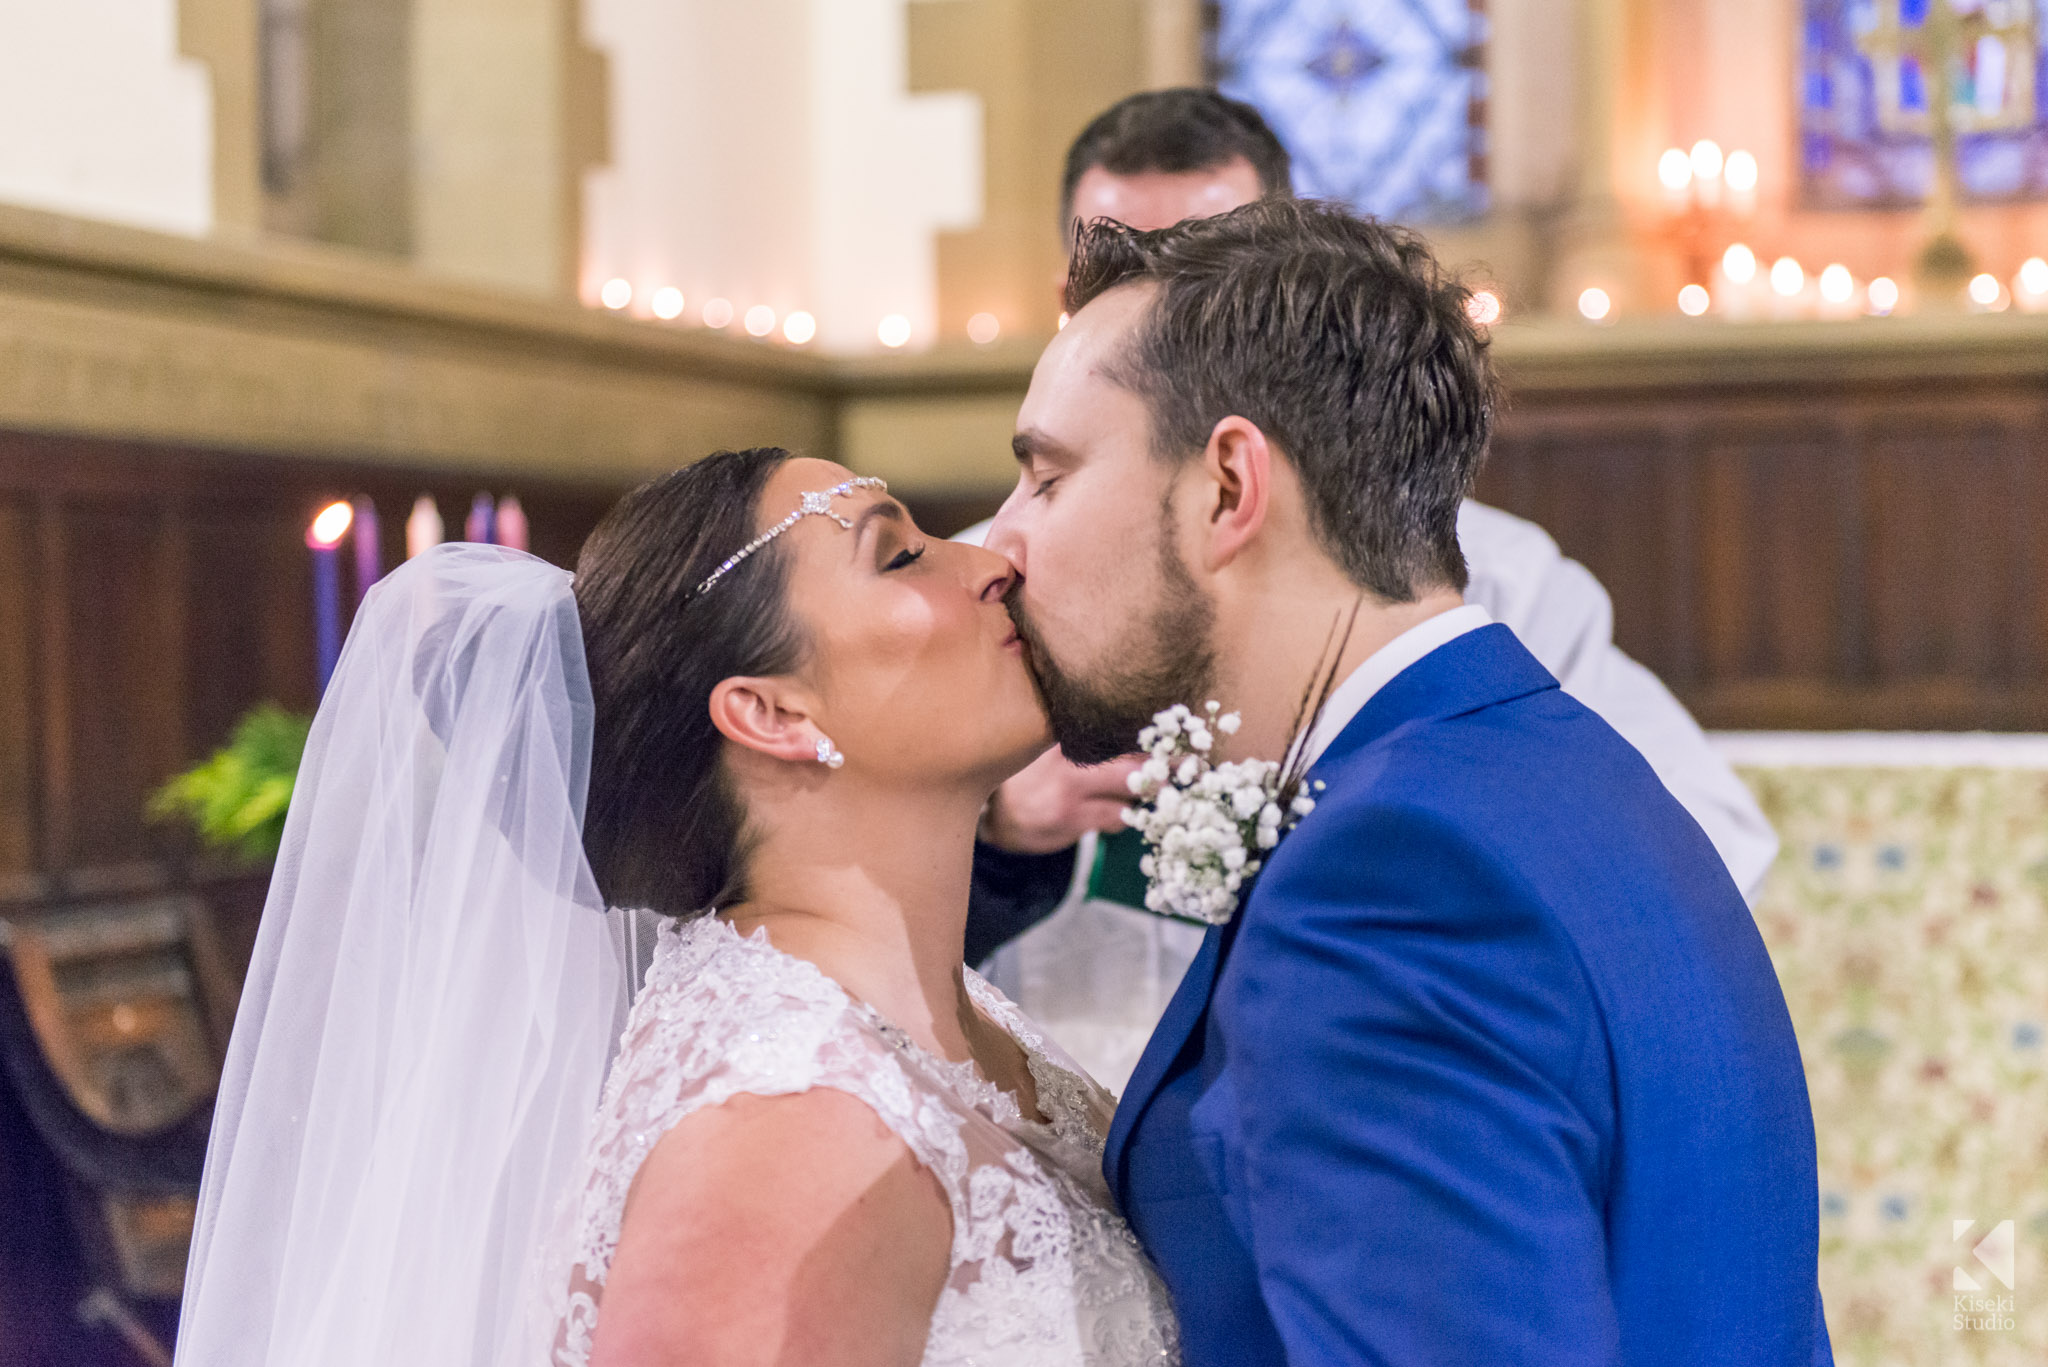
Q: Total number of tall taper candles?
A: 5